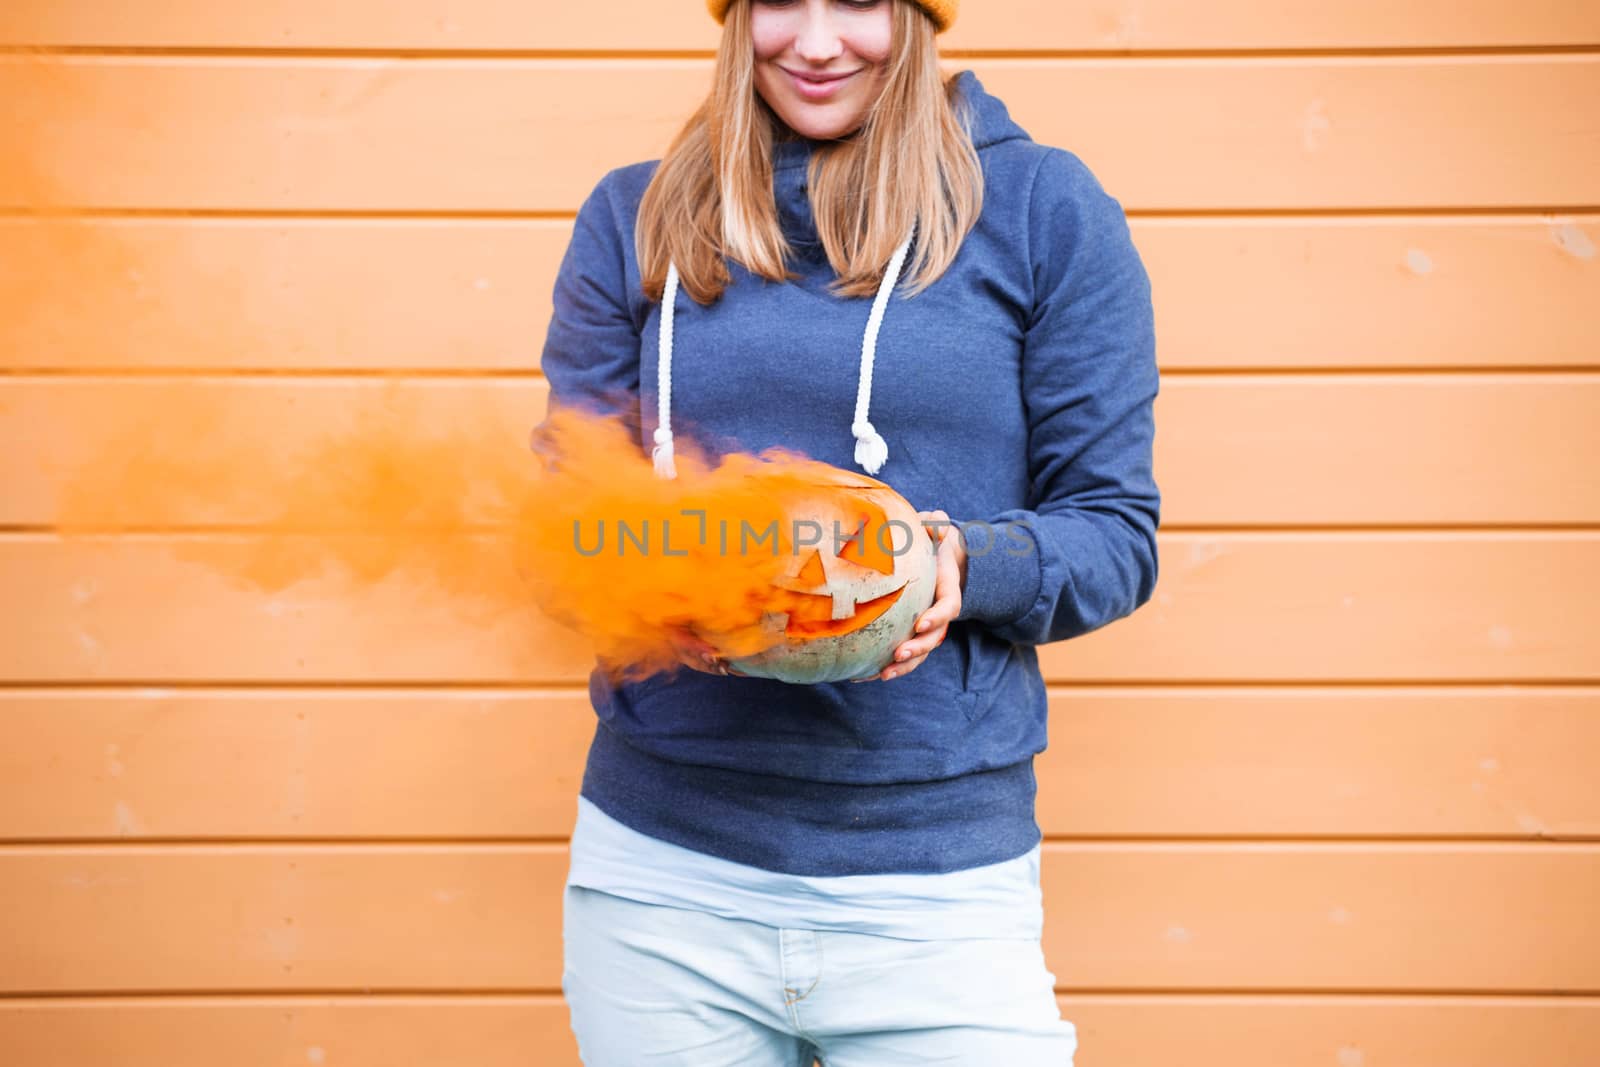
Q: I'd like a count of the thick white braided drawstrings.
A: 2